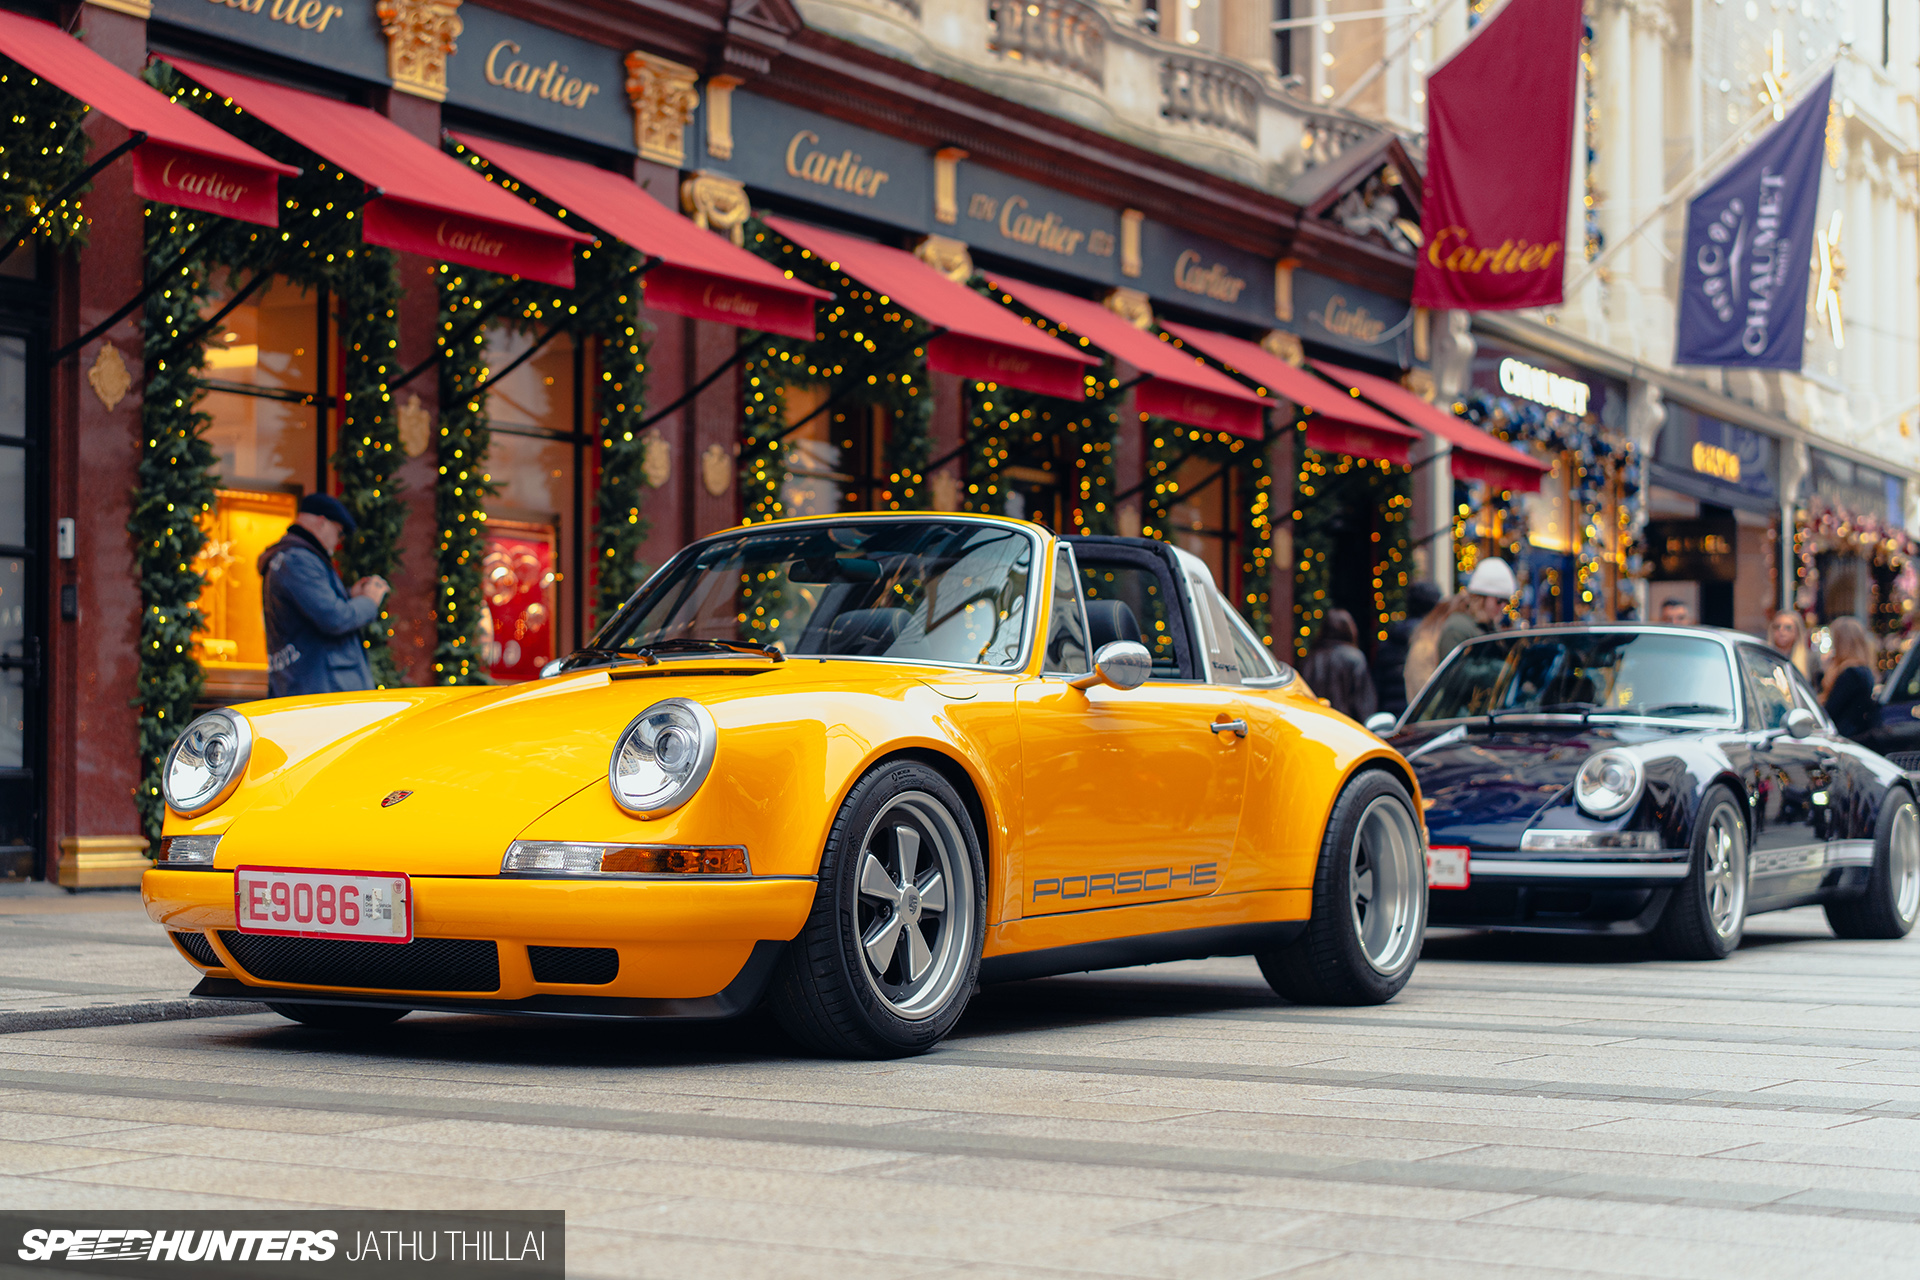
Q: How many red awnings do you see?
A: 7